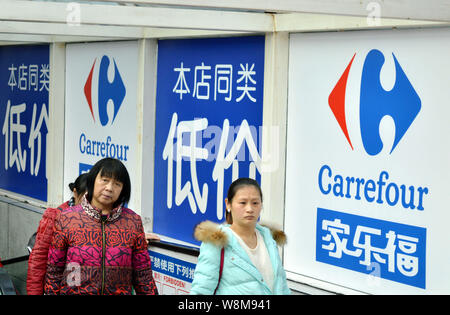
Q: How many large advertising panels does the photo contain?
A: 4